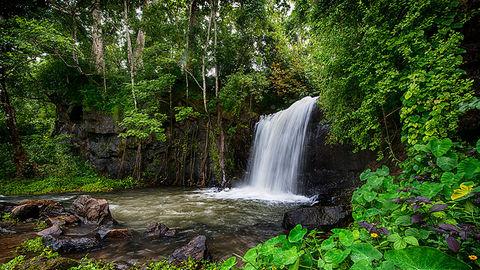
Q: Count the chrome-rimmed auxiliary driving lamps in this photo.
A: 0